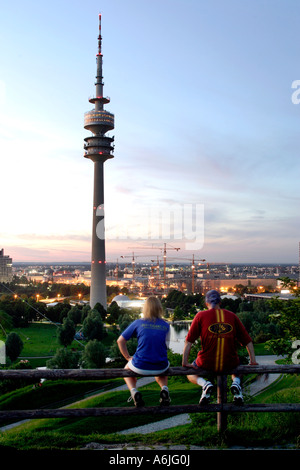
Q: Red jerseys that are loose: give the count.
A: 1